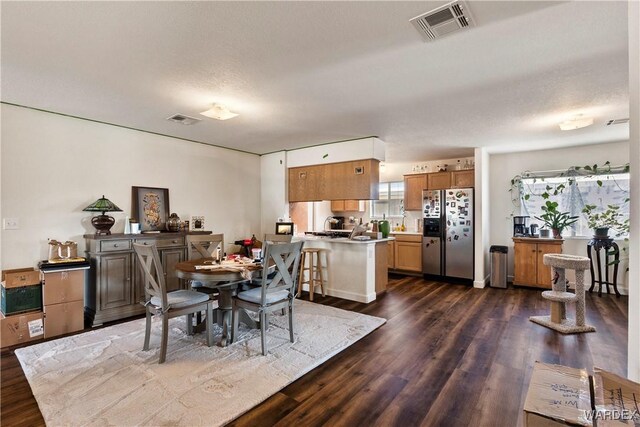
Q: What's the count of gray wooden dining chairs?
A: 4